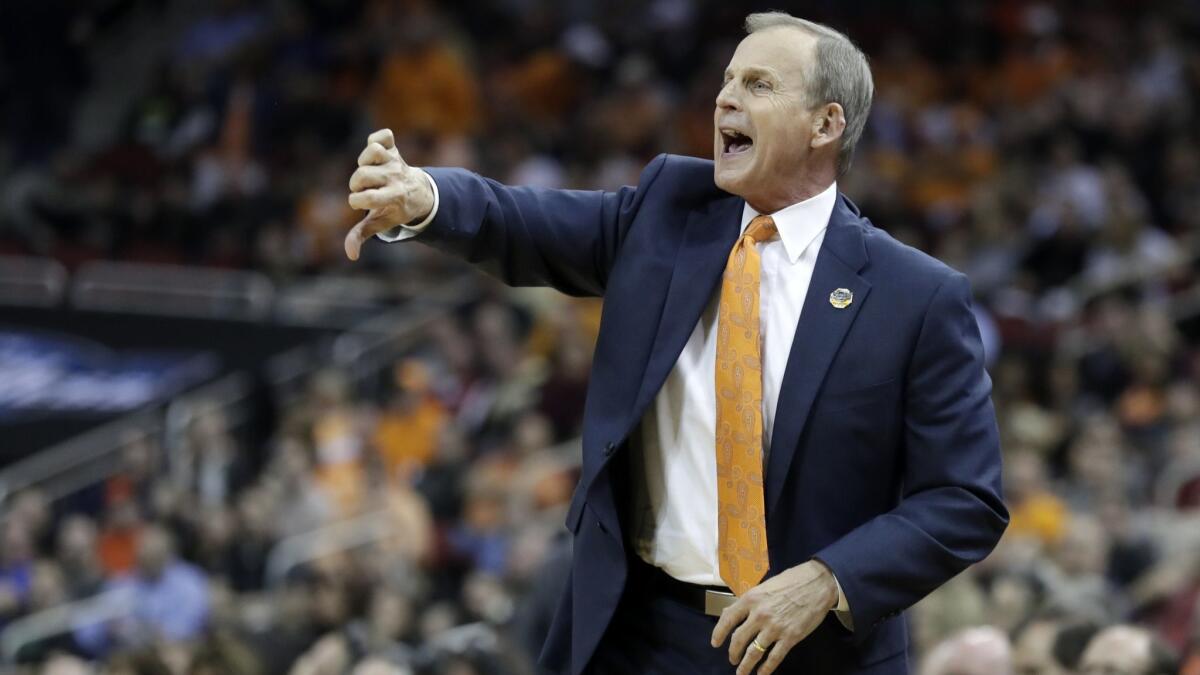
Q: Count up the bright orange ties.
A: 1